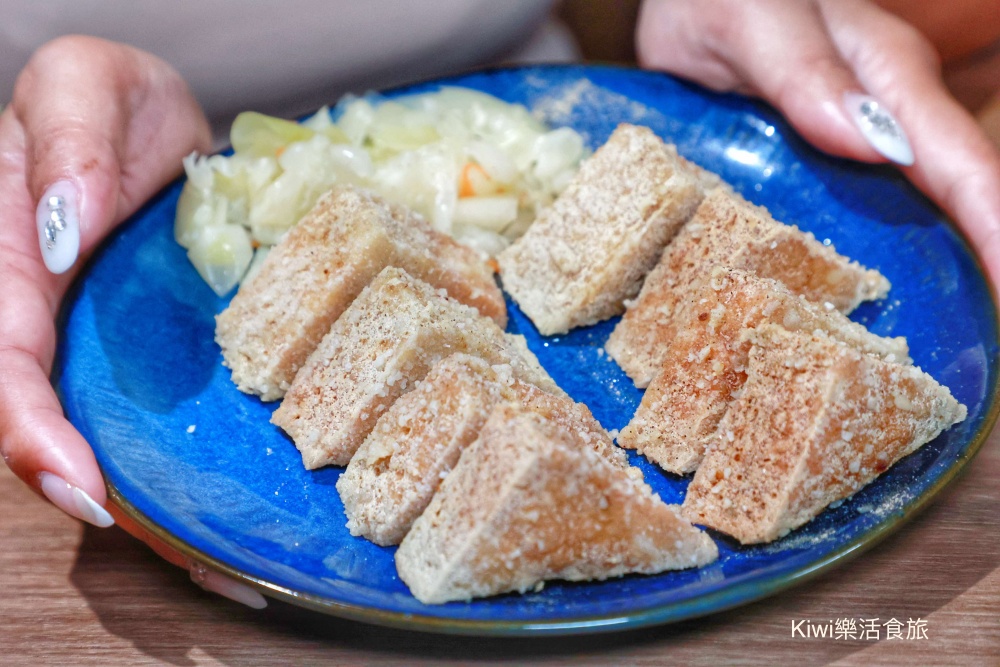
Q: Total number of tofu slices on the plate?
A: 8